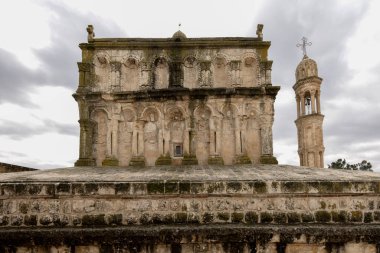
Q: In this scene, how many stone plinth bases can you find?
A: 8